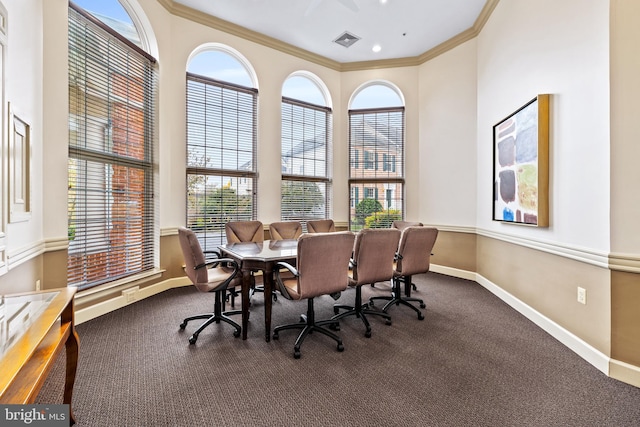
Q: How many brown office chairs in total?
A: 8